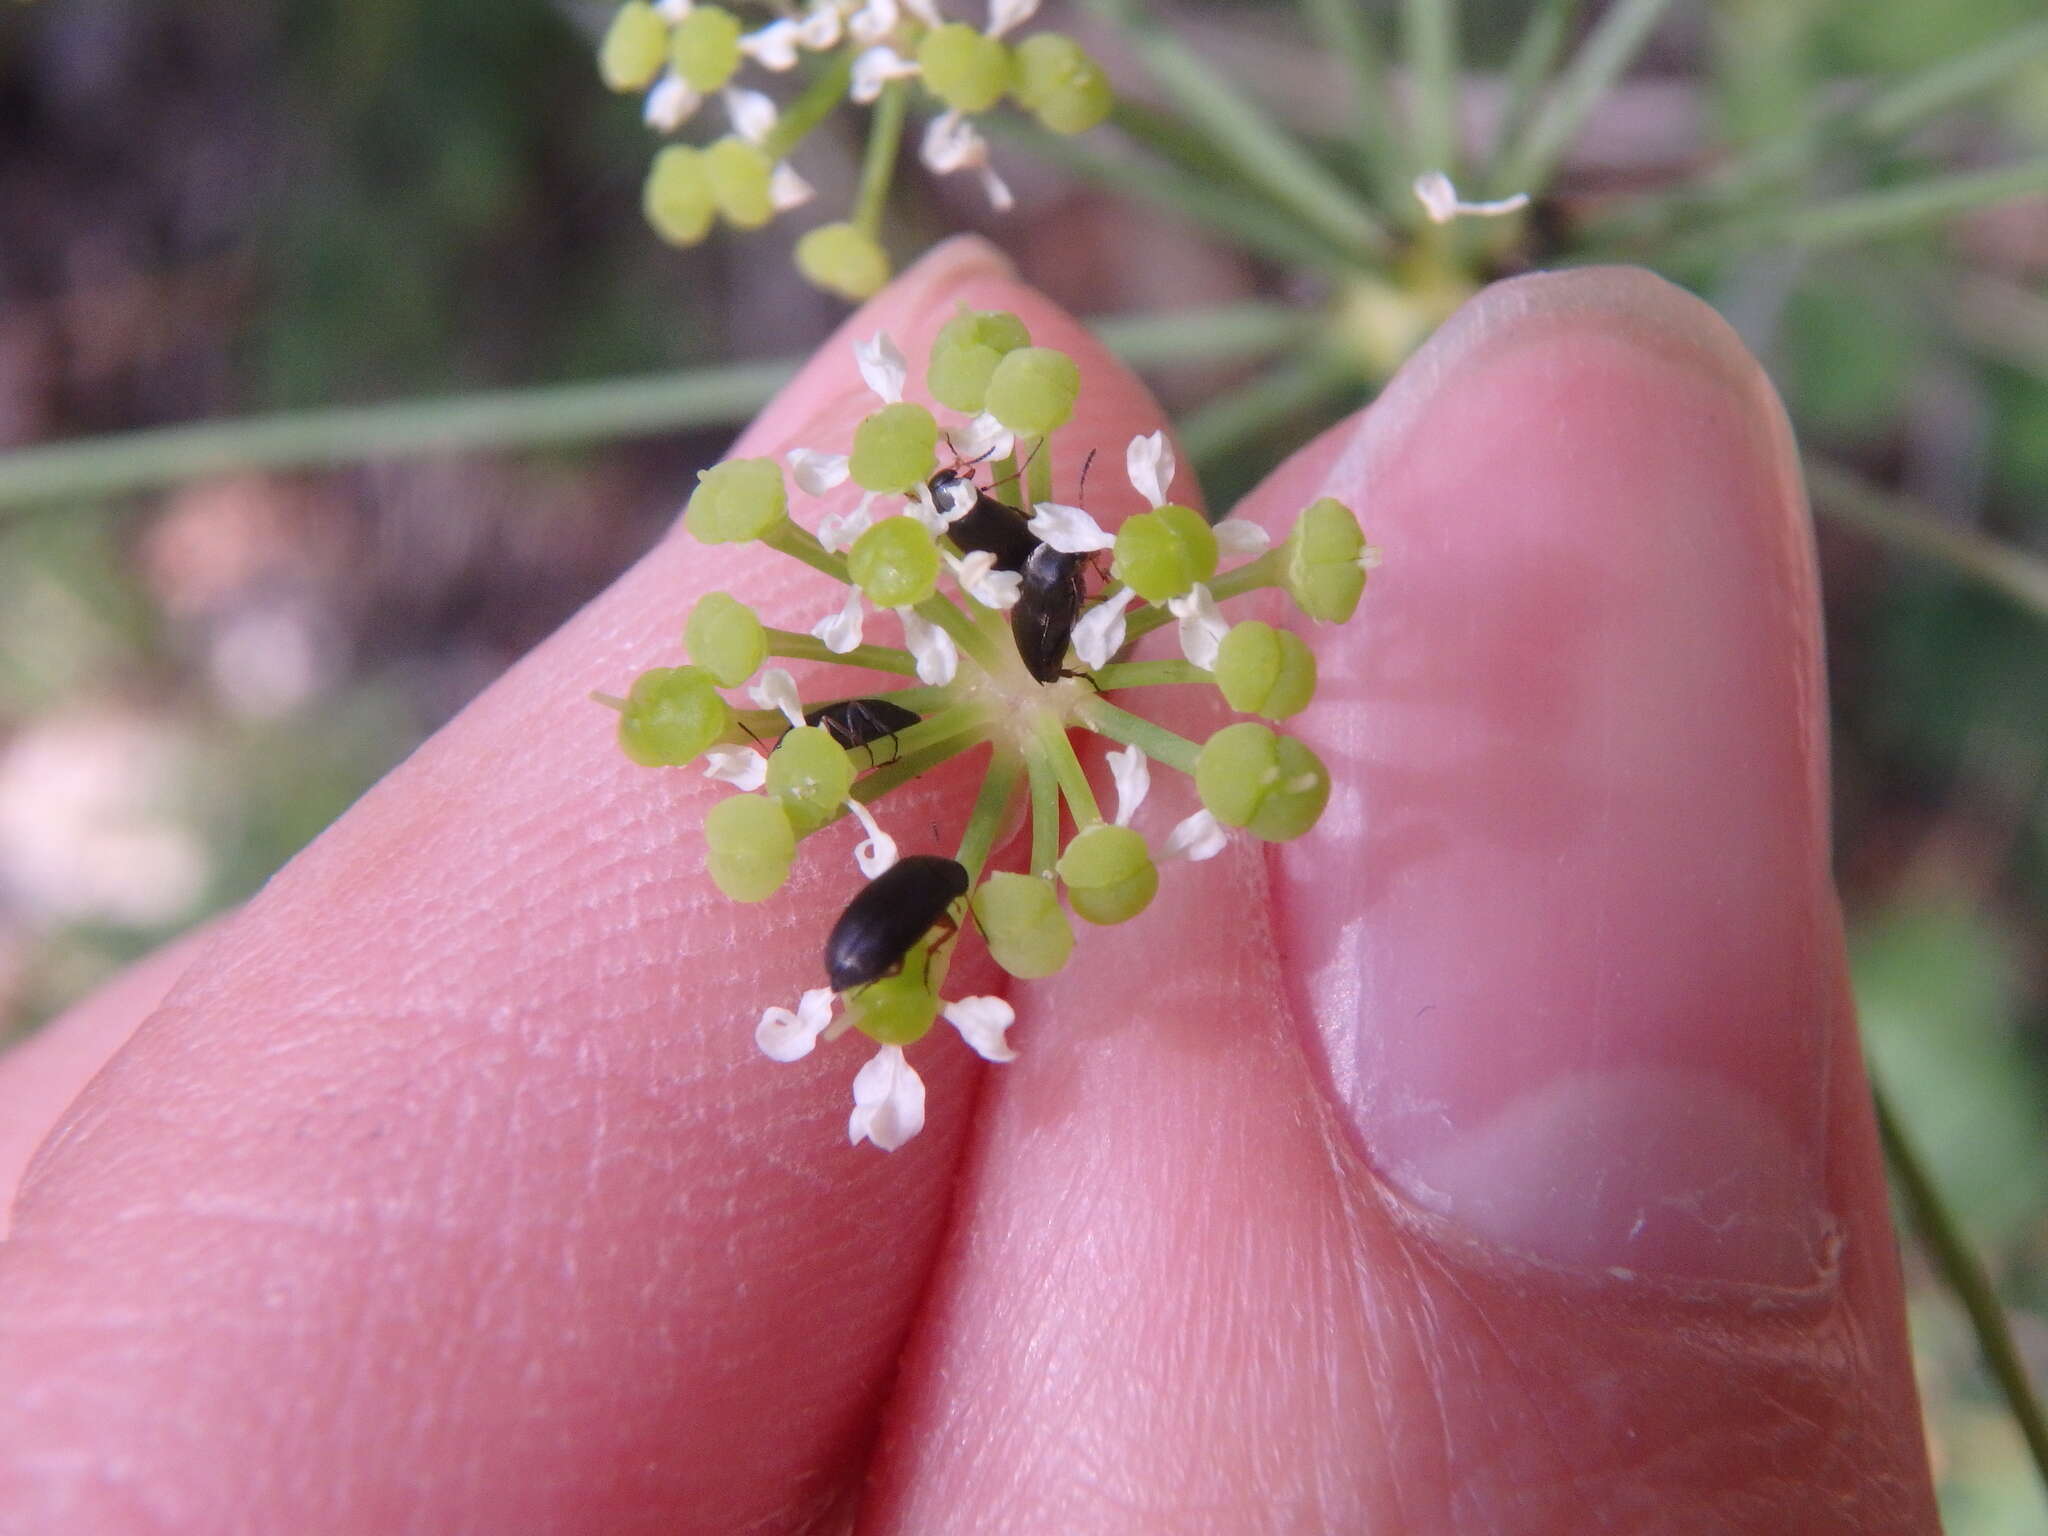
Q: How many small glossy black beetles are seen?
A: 4